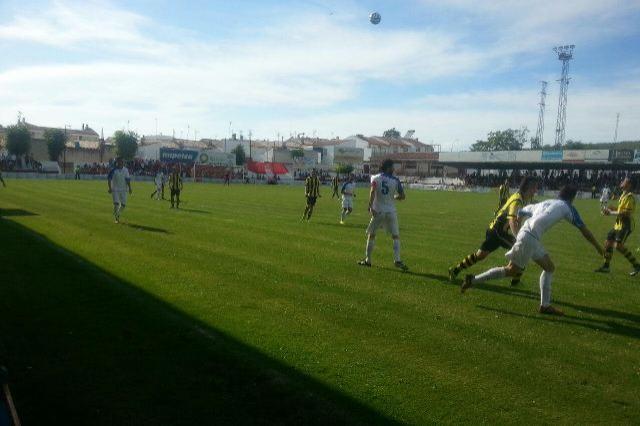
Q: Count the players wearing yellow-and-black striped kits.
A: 6